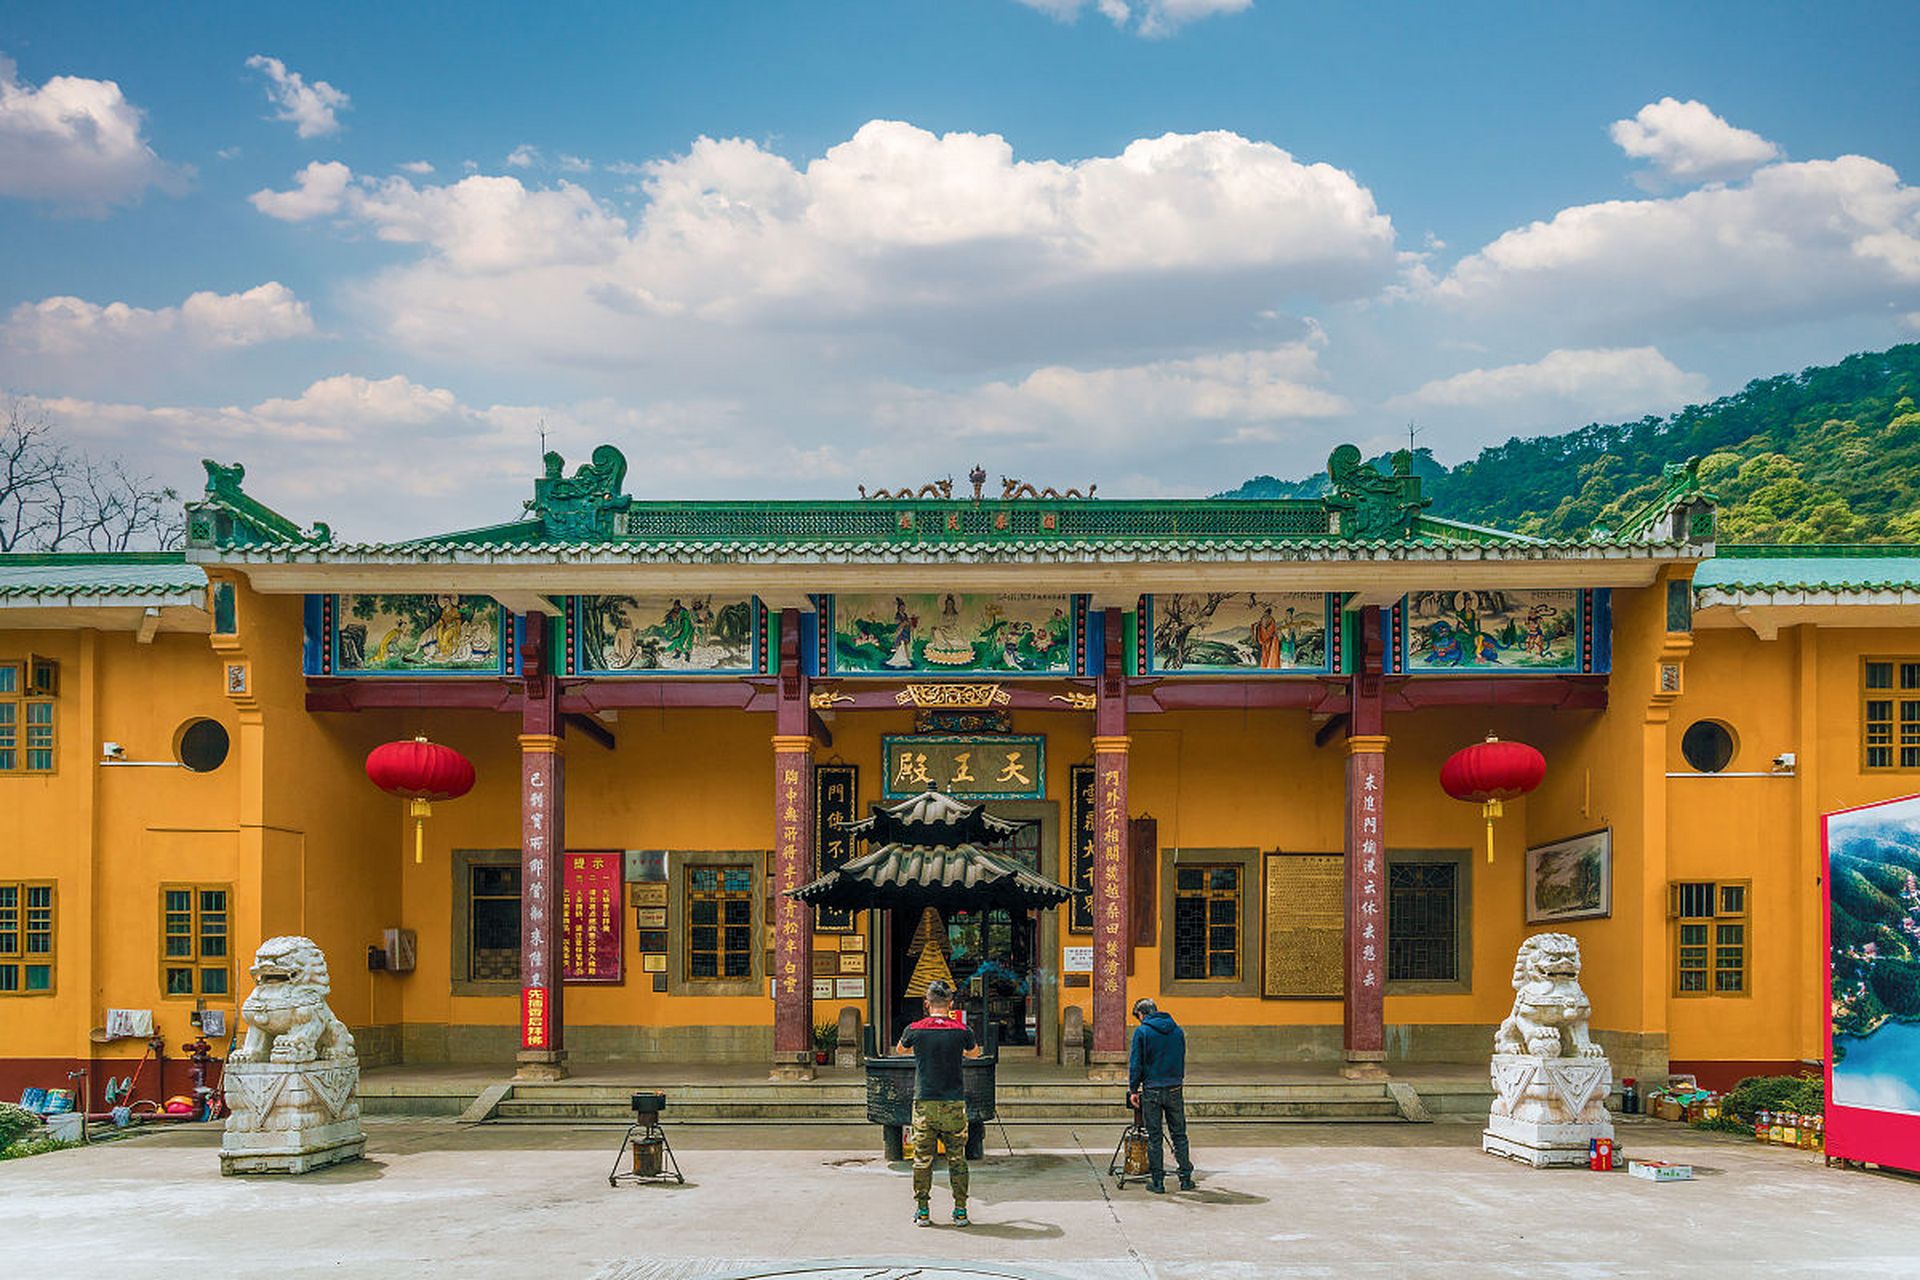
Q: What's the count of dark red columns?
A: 4